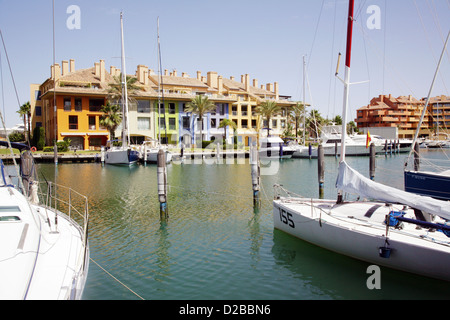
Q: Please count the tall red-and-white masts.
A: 1